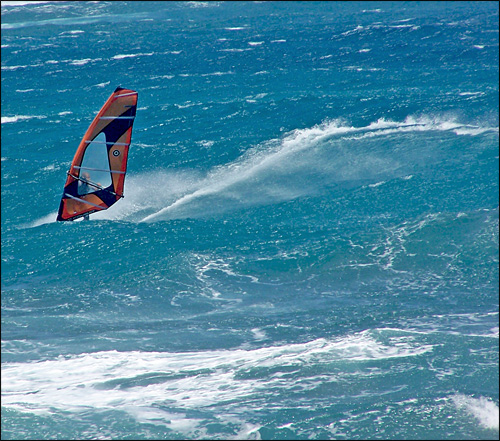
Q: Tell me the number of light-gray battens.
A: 5